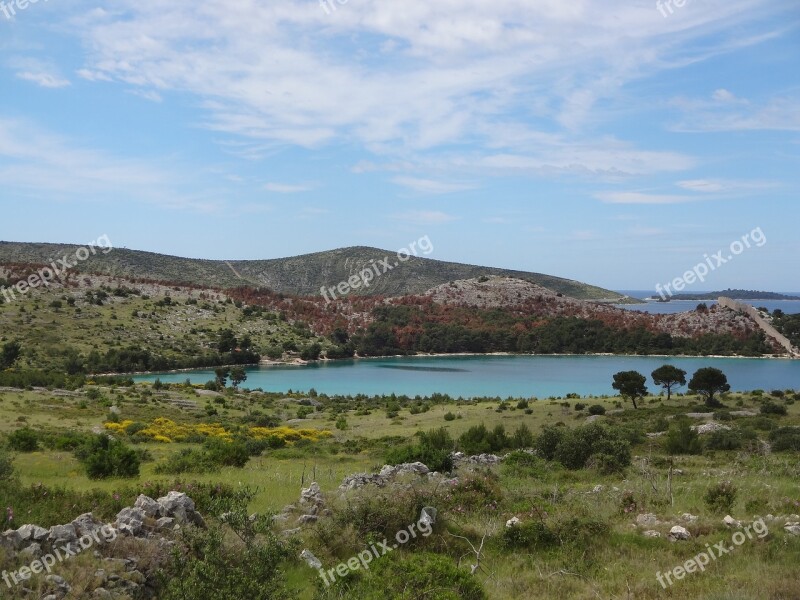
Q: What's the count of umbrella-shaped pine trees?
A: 3